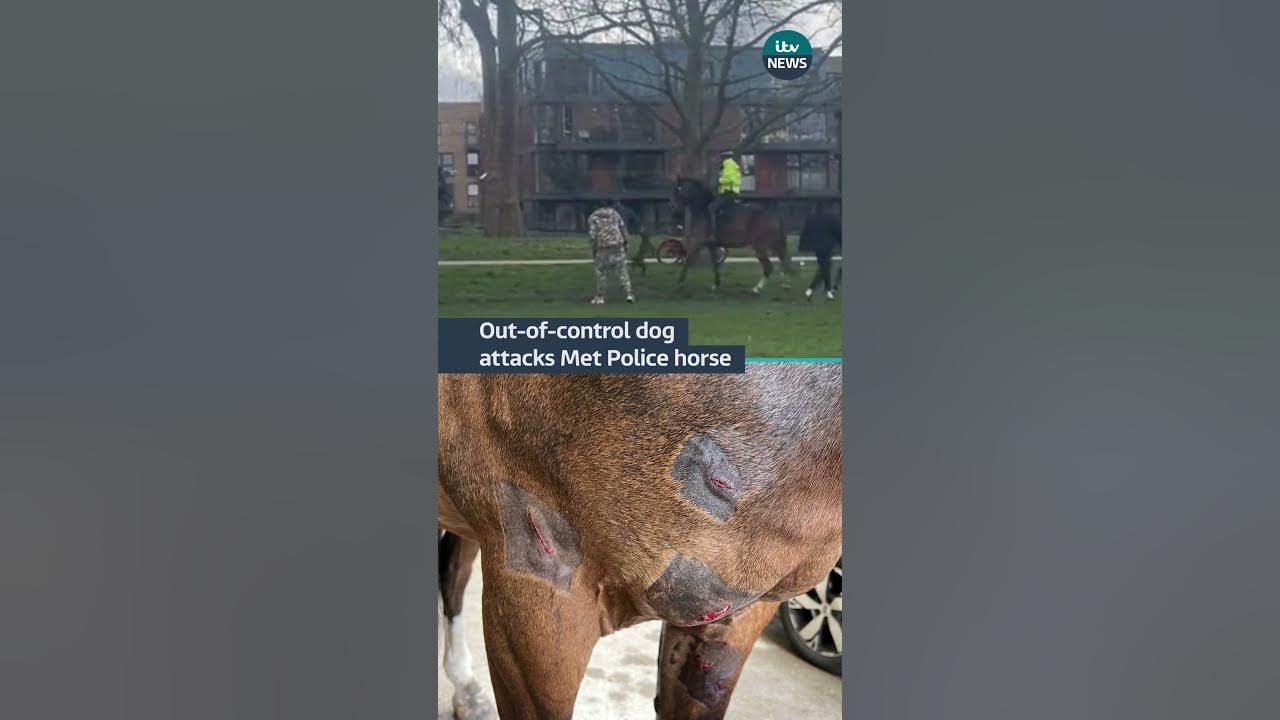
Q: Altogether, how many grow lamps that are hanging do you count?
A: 0